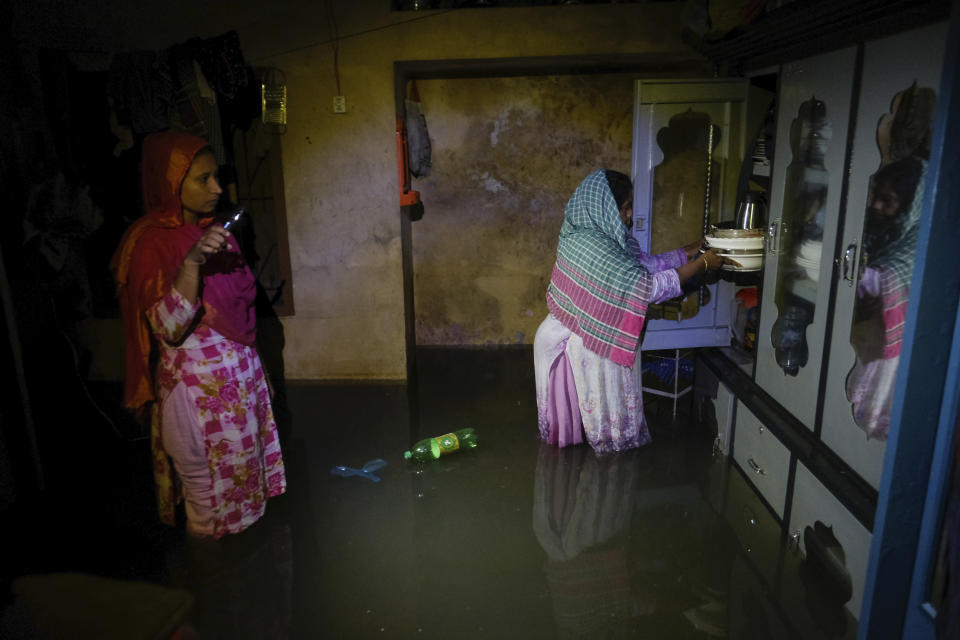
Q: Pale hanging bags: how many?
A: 1